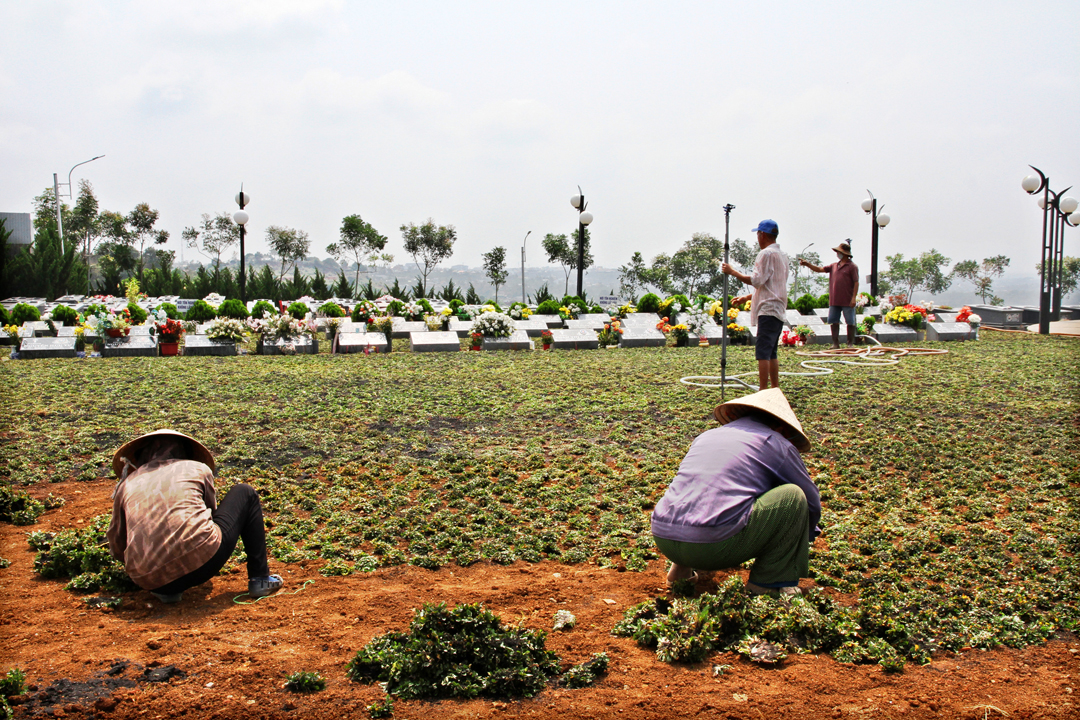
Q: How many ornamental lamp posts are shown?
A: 5